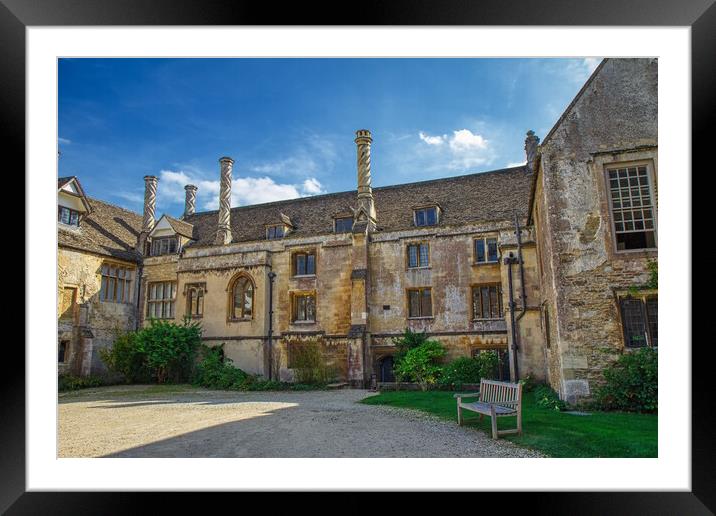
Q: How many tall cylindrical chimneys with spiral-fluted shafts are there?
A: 4